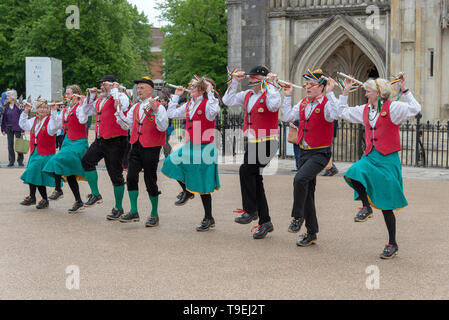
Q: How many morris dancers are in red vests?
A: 8